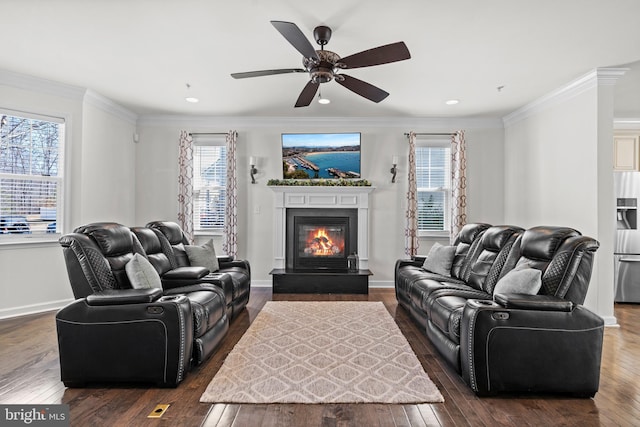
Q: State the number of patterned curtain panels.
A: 4